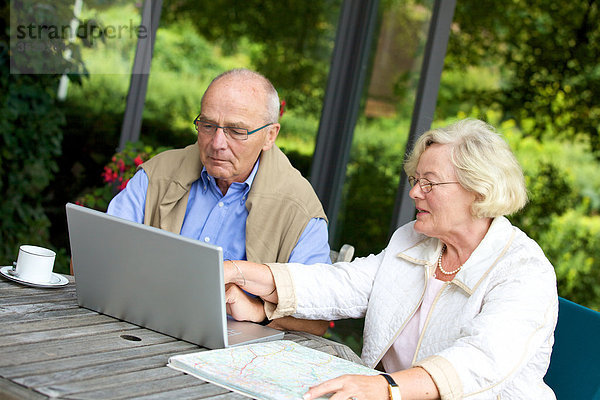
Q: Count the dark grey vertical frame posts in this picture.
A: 3